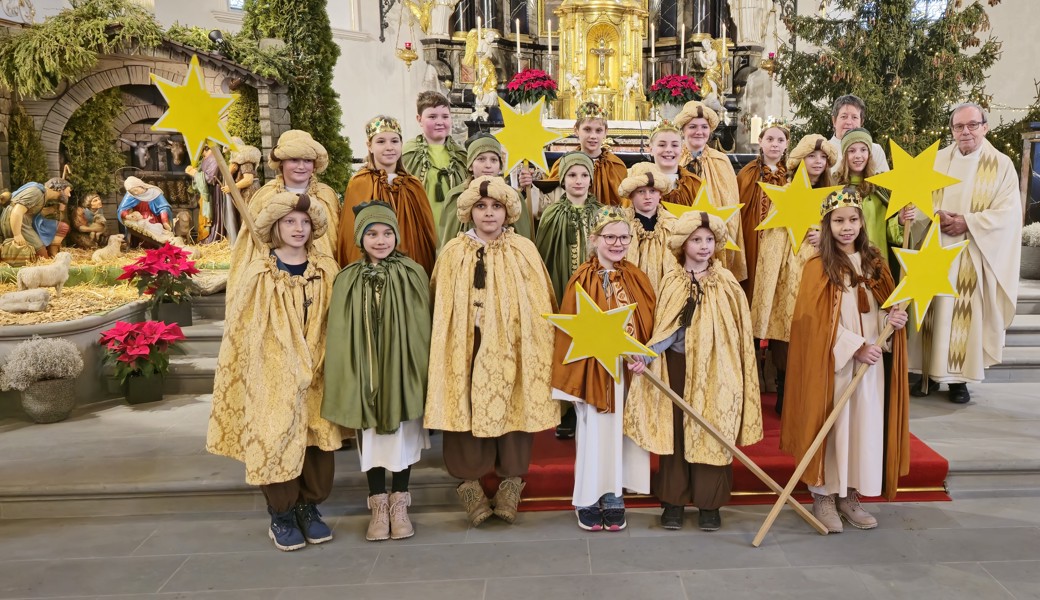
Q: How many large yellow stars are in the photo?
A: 7